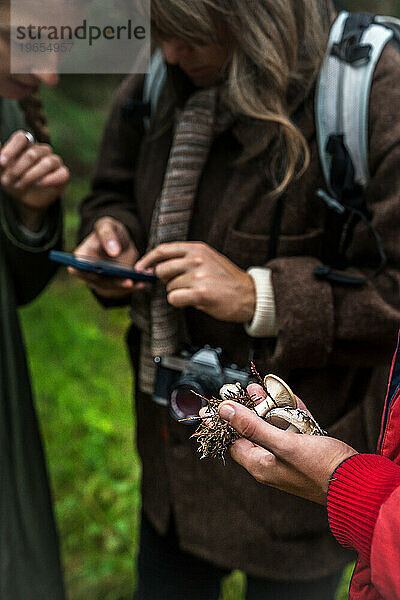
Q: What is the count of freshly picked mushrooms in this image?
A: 3